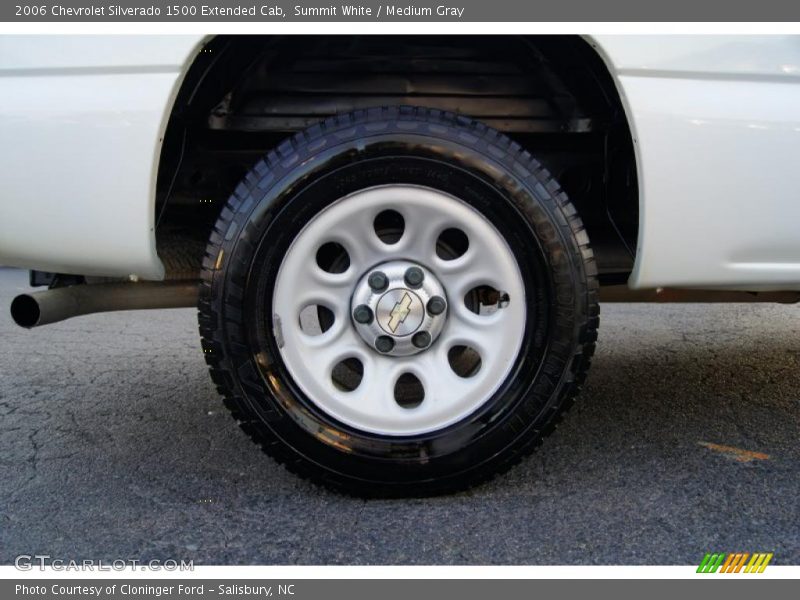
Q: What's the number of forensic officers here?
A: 0